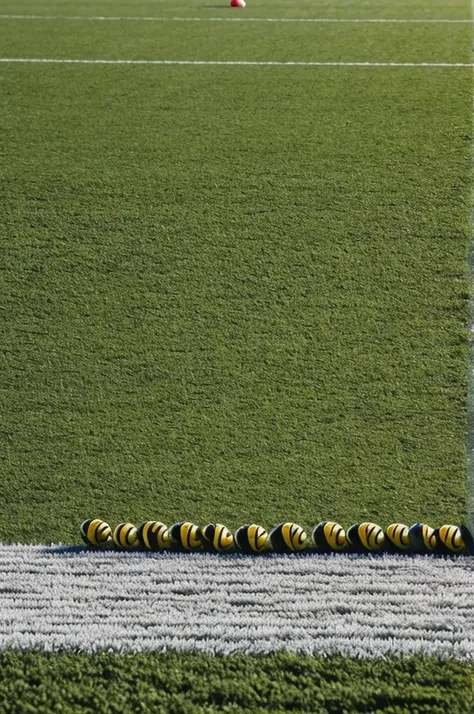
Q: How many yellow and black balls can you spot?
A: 12